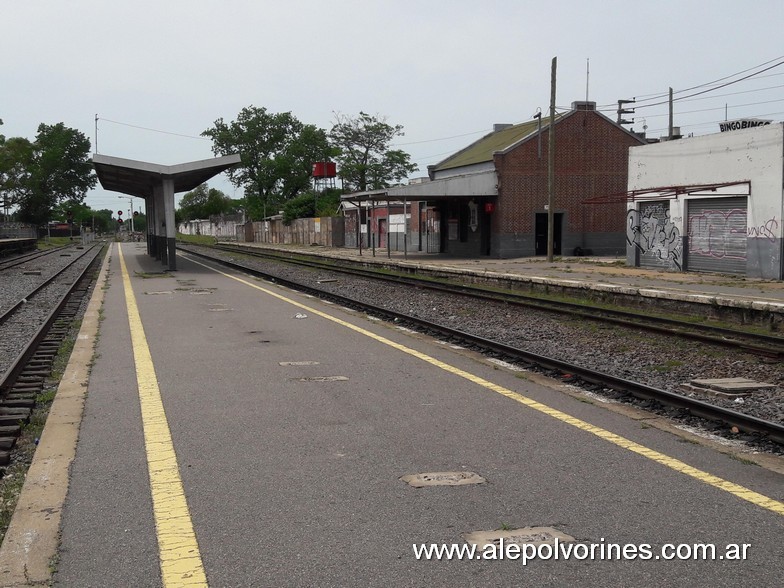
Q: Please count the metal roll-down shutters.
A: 2